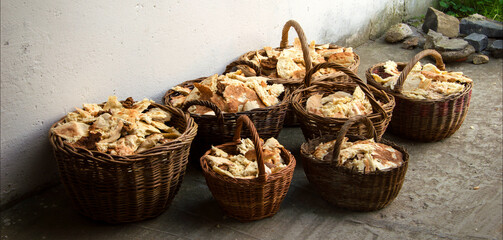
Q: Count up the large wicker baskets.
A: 7